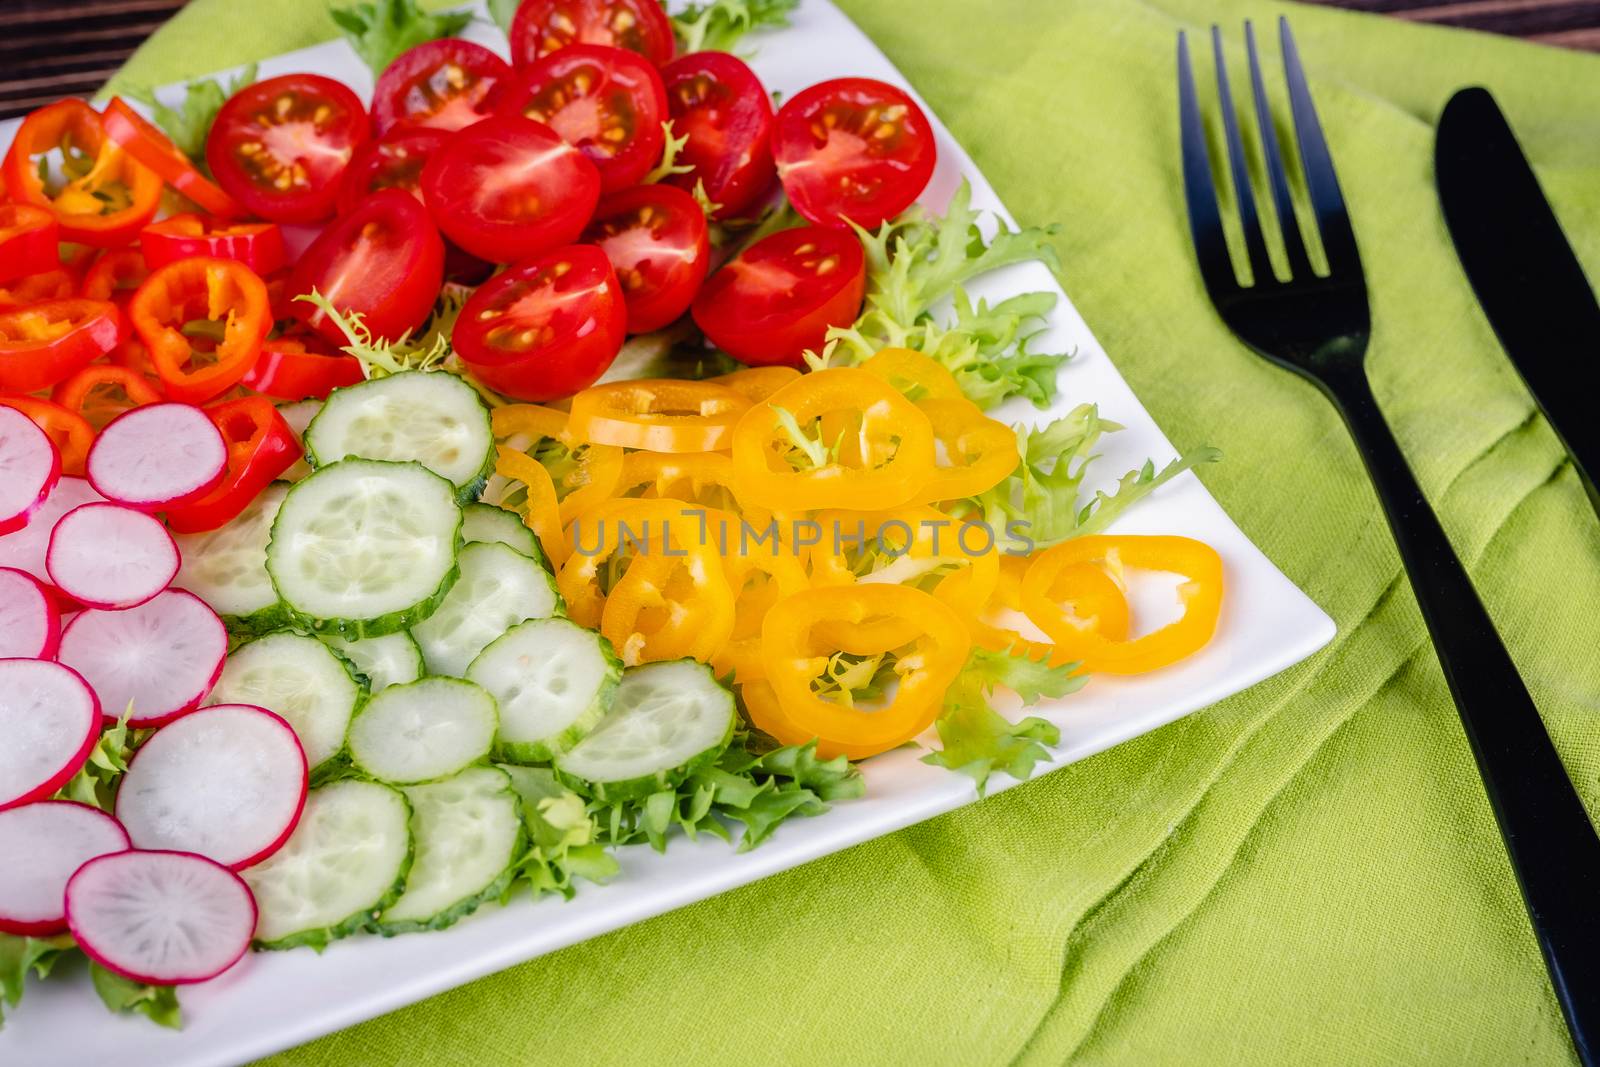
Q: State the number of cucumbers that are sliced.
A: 13